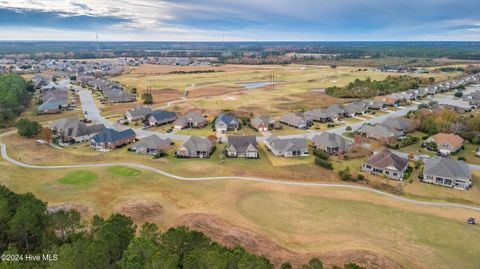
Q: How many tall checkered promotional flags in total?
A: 0